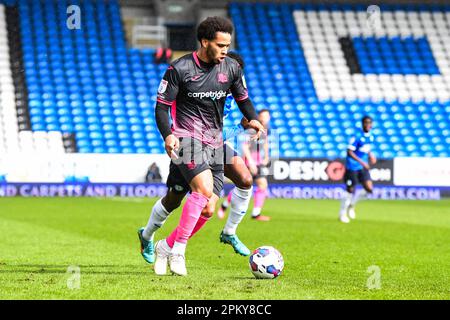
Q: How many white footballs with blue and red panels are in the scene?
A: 1